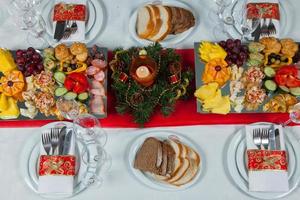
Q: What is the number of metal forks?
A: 8